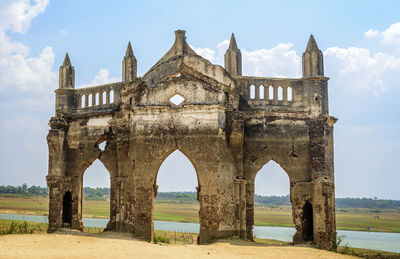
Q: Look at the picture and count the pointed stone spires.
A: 4